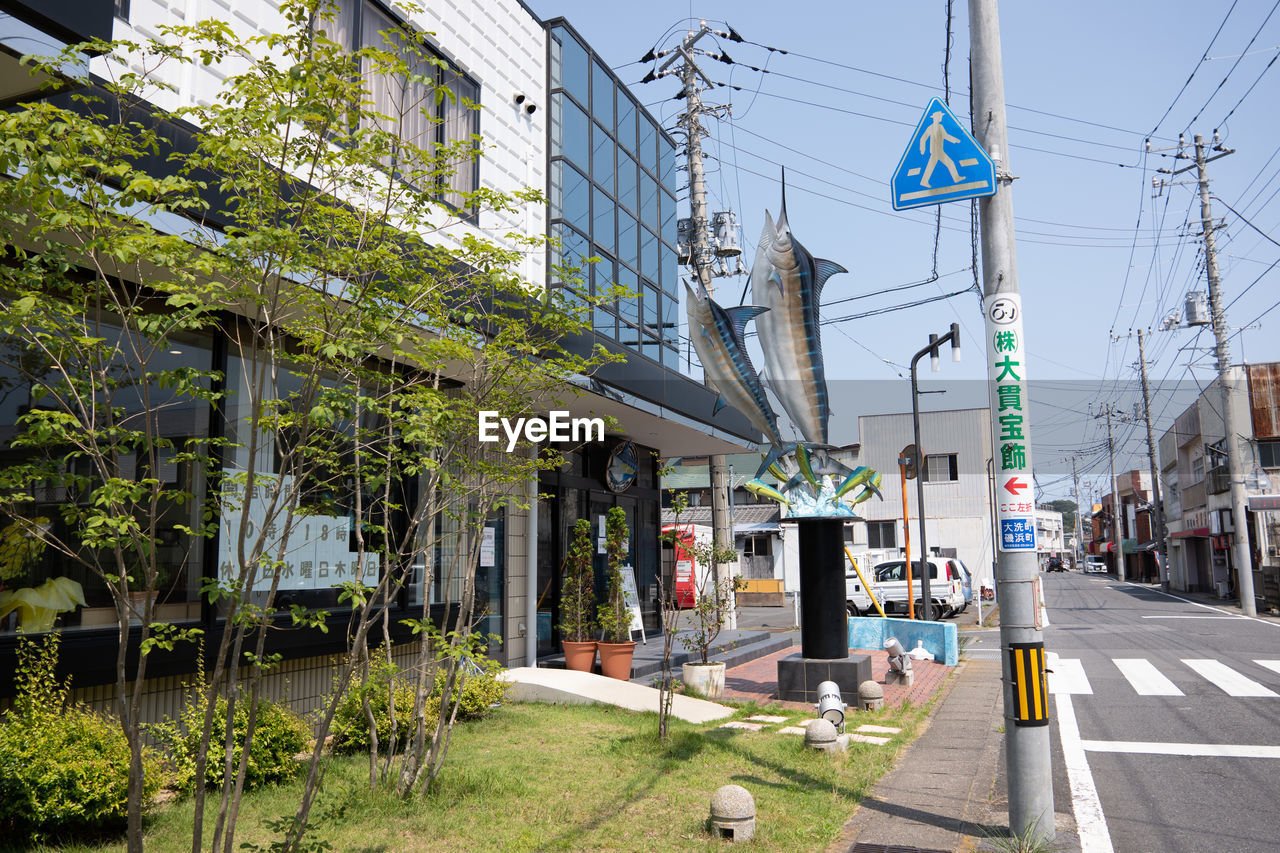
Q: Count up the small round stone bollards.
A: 3